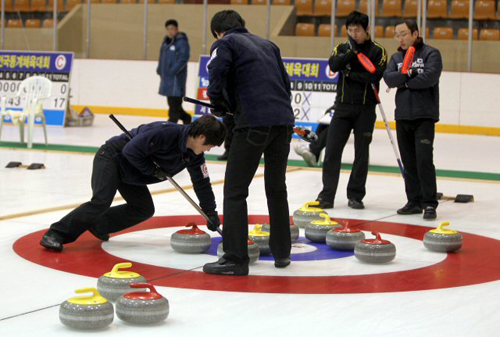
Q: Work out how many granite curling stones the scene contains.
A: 12